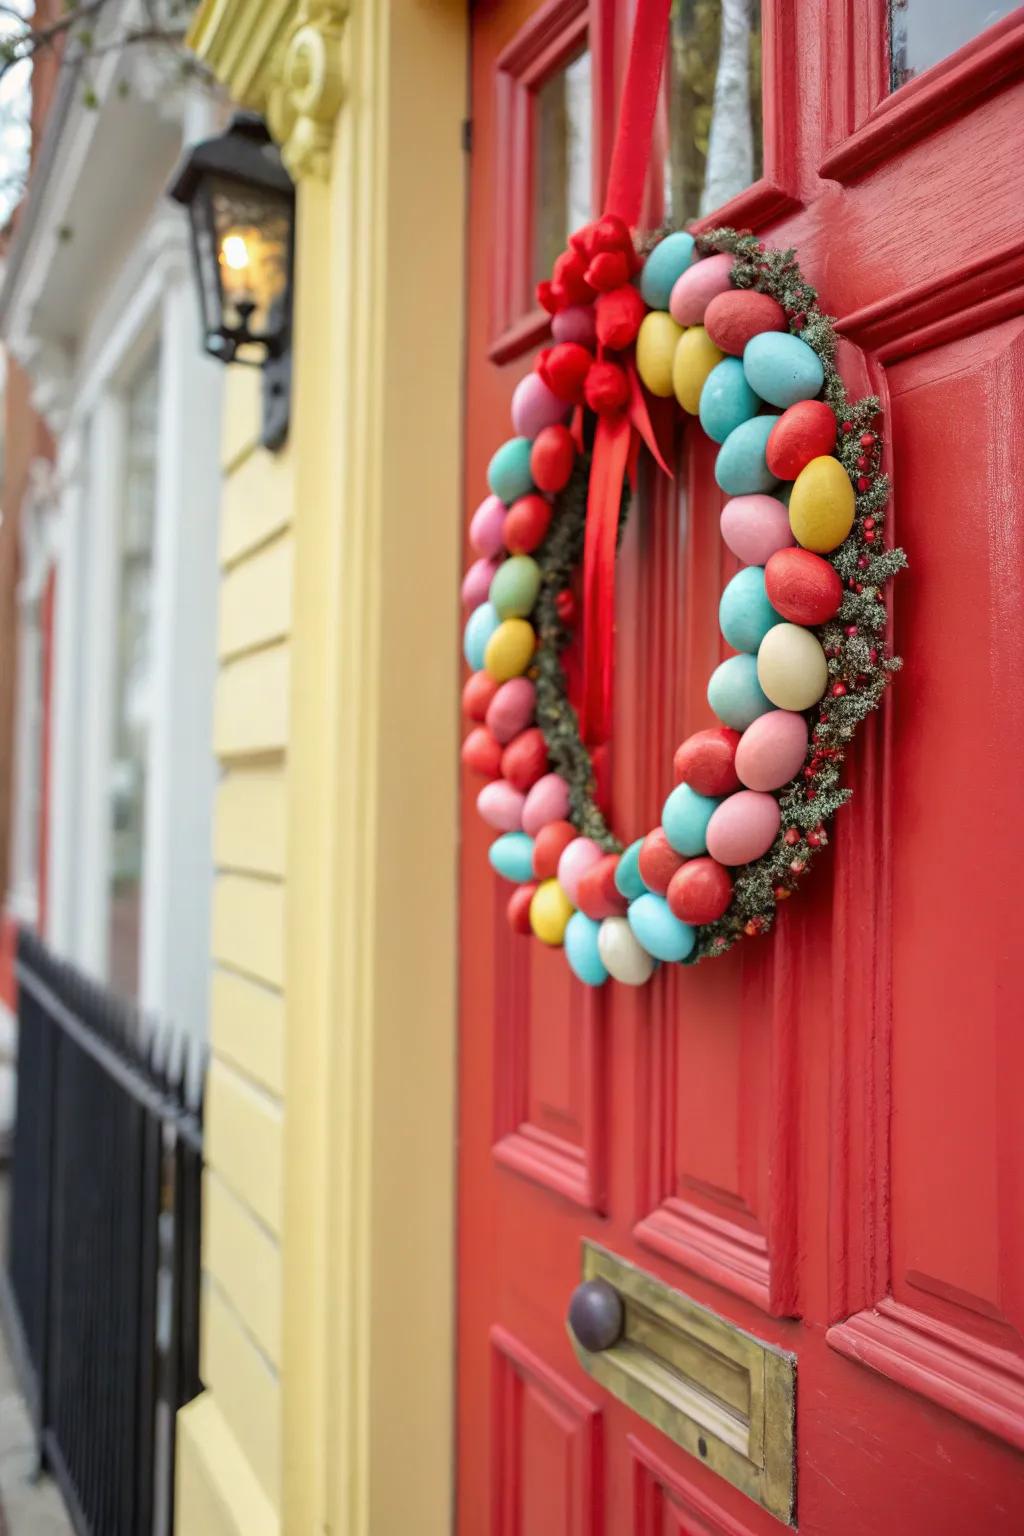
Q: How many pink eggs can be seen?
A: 12